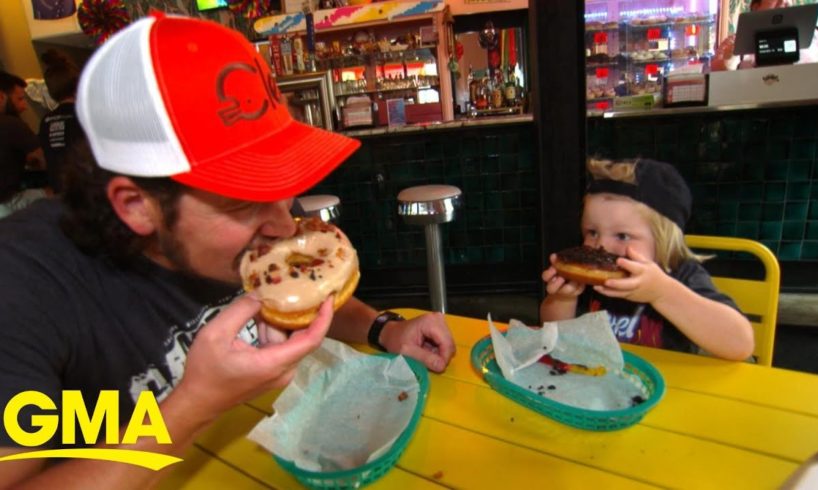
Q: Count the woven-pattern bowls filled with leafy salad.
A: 0